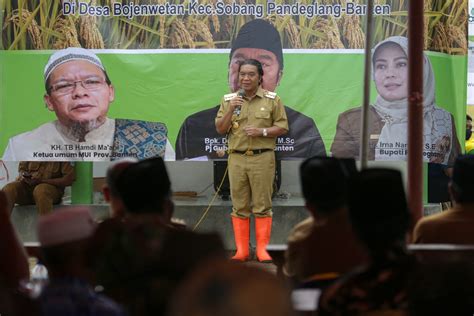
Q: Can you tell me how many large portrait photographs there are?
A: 3